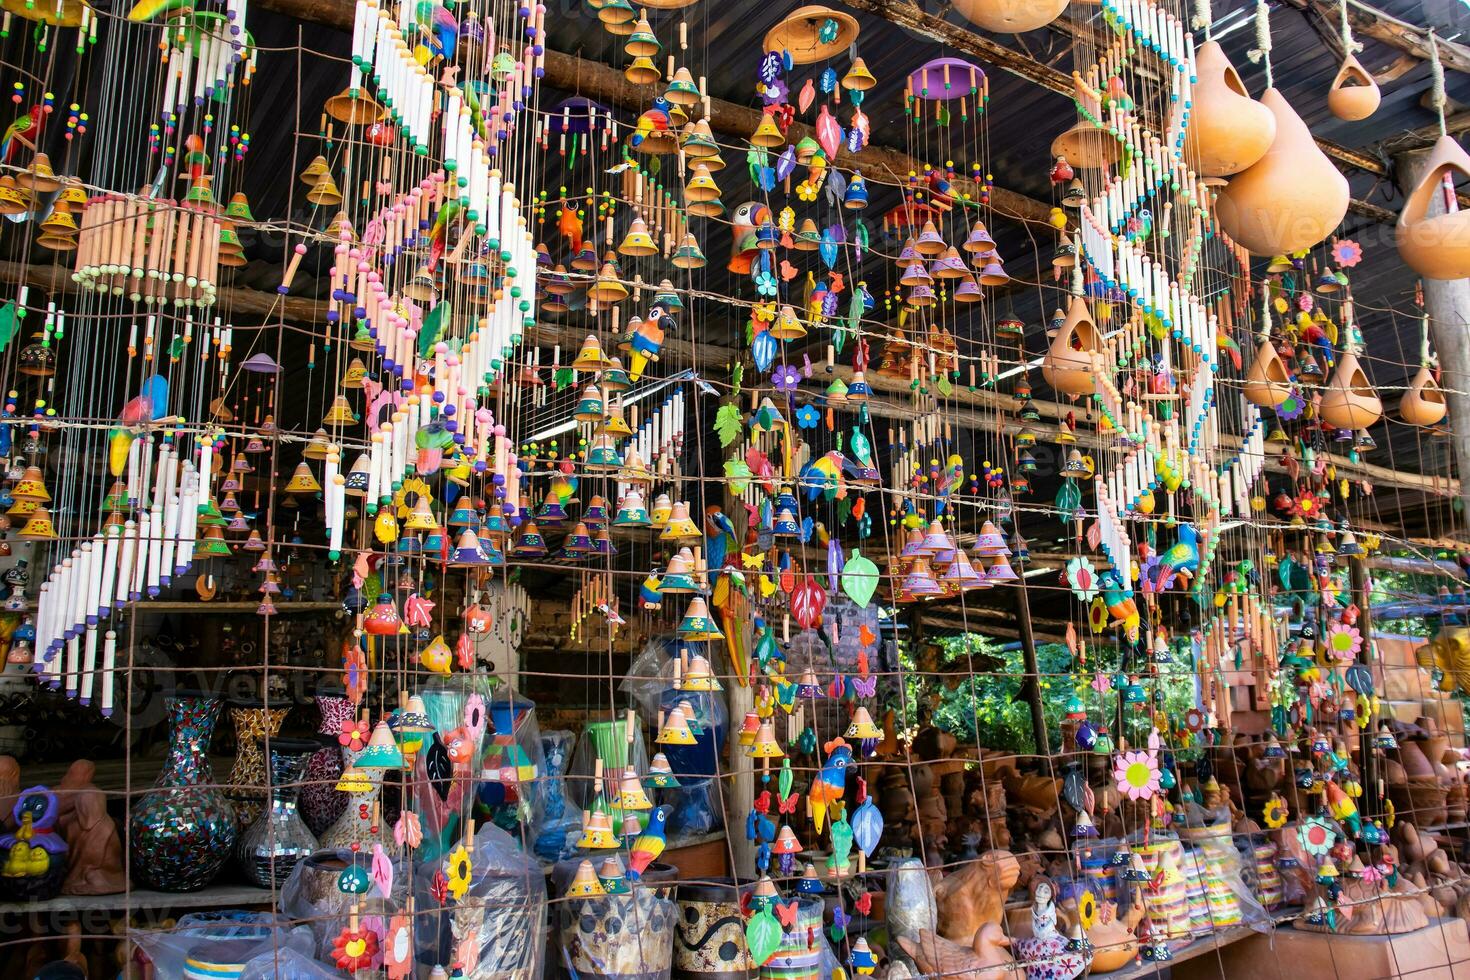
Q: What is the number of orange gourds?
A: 9